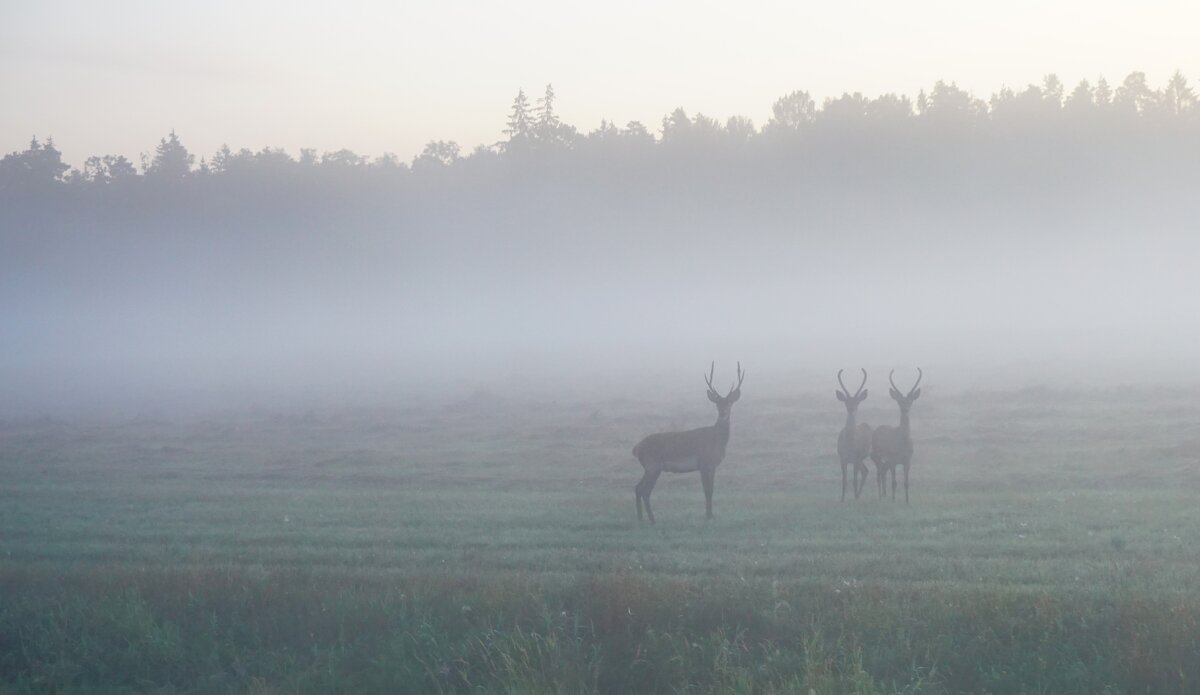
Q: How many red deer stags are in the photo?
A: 3